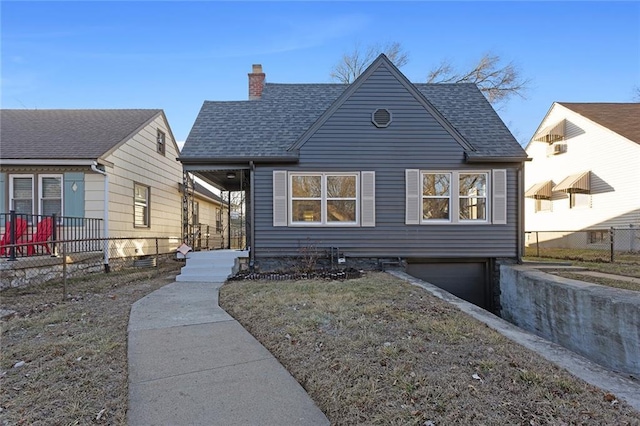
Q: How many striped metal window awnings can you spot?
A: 3